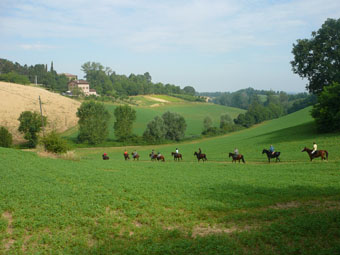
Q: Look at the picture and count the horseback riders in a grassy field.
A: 10